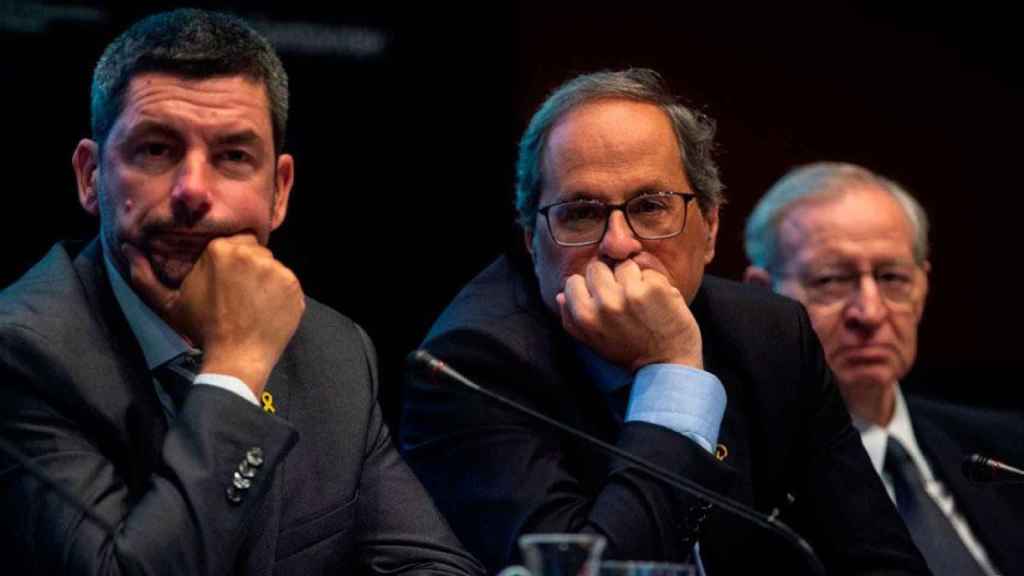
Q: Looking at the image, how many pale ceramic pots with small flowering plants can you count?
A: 0